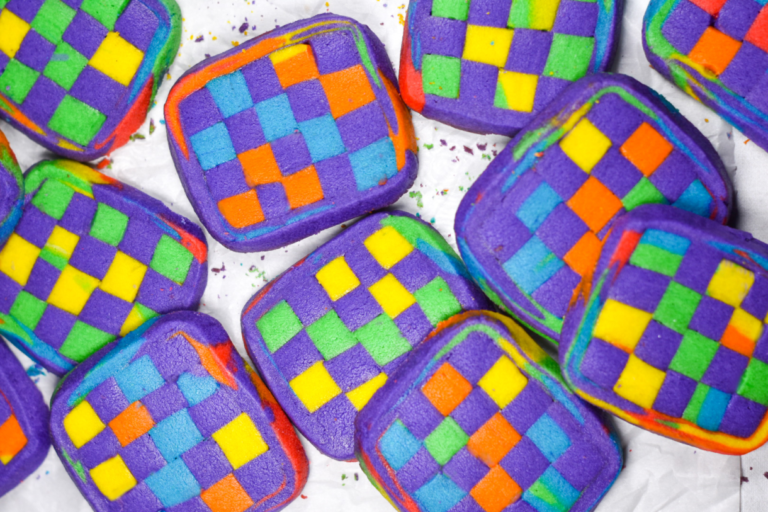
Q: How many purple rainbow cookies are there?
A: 12